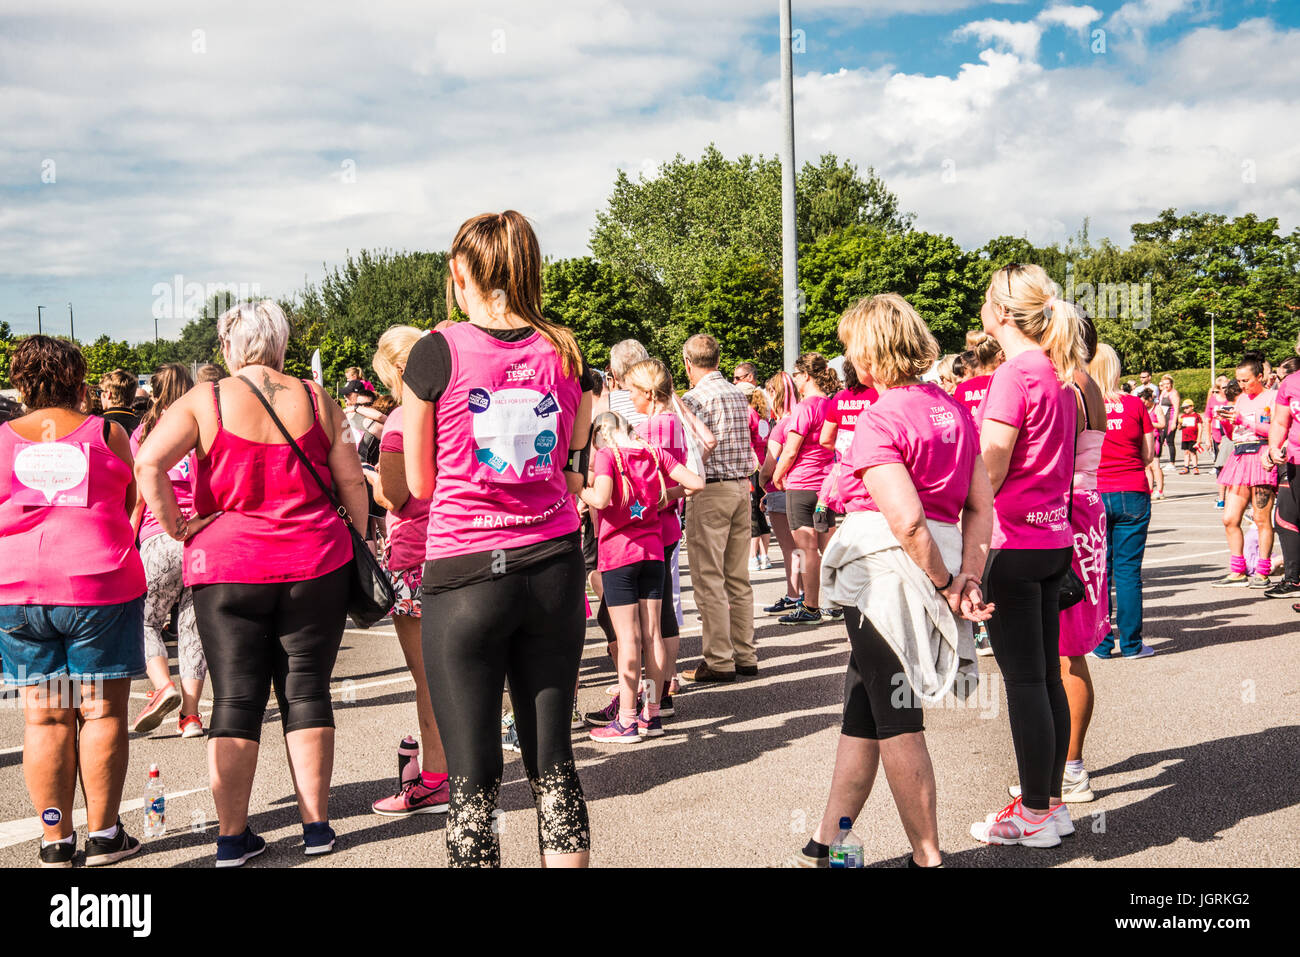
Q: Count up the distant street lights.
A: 4